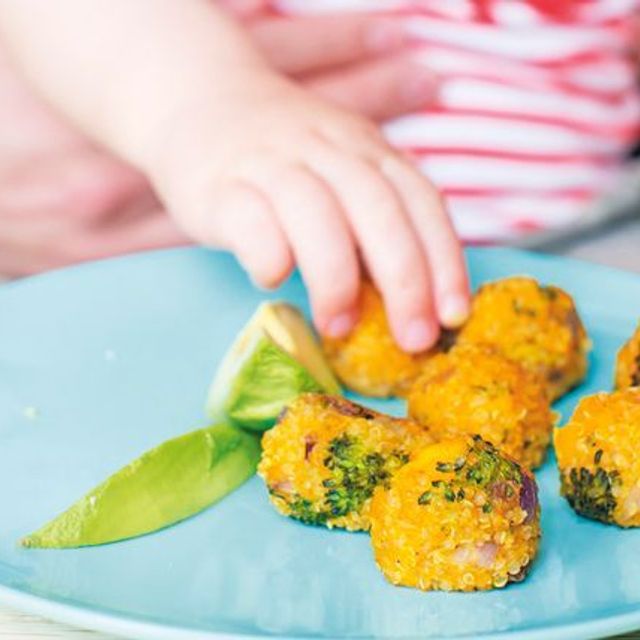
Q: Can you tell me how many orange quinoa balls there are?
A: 7